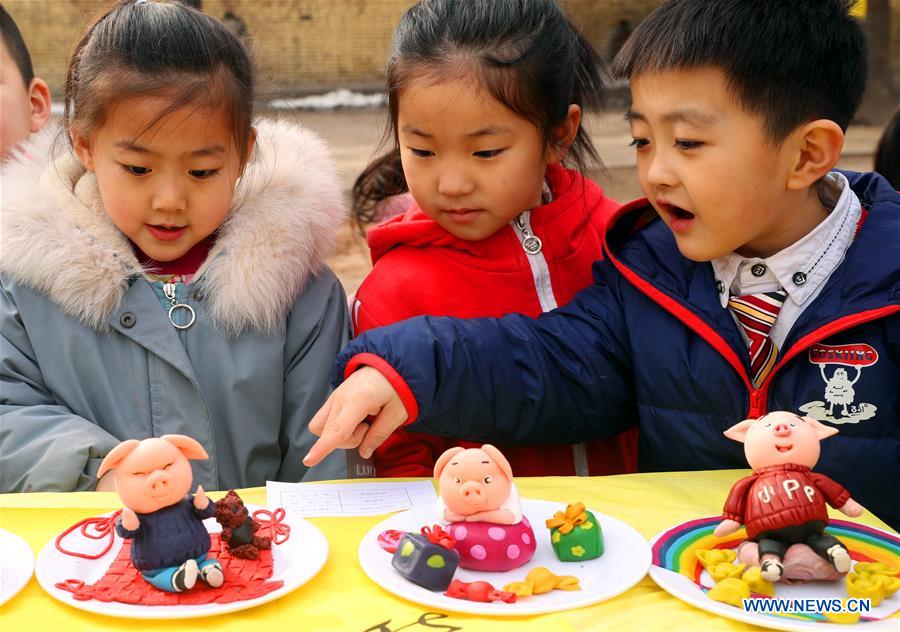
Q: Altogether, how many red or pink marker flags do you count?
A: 0